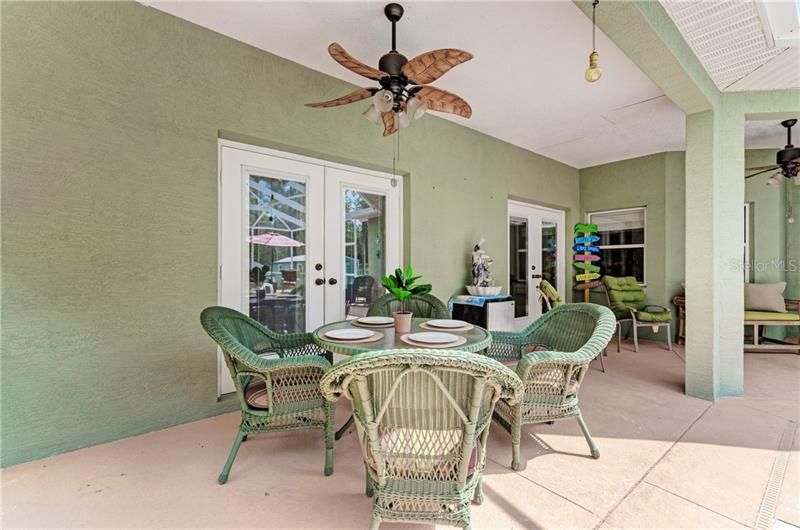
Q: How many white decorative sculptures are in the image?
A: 1